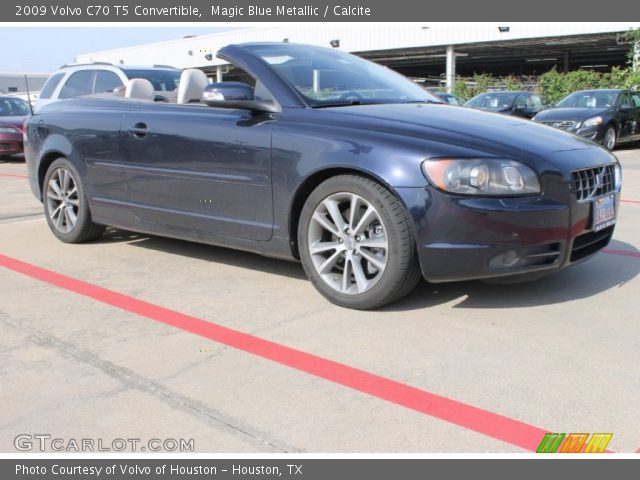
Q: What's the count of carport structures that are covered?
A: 1